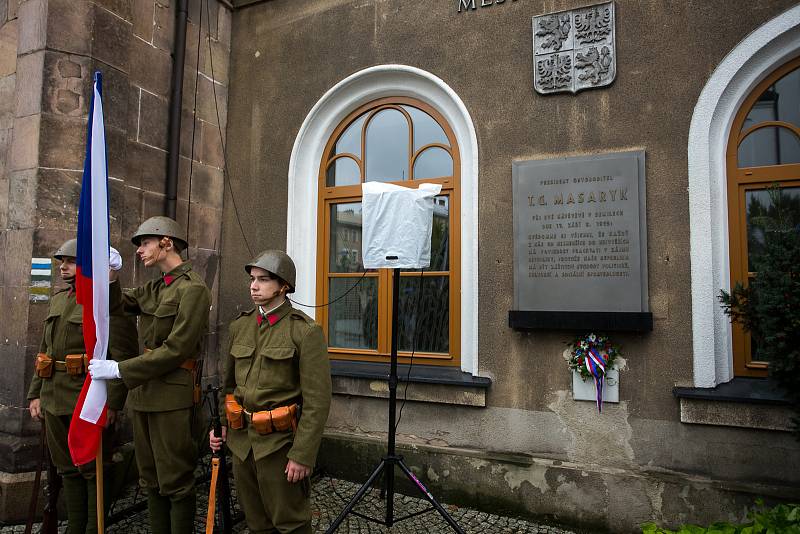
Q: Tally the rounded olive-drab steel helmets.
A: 3